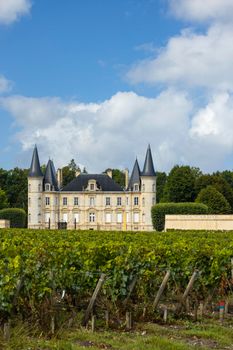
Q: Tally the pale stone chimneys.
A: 4